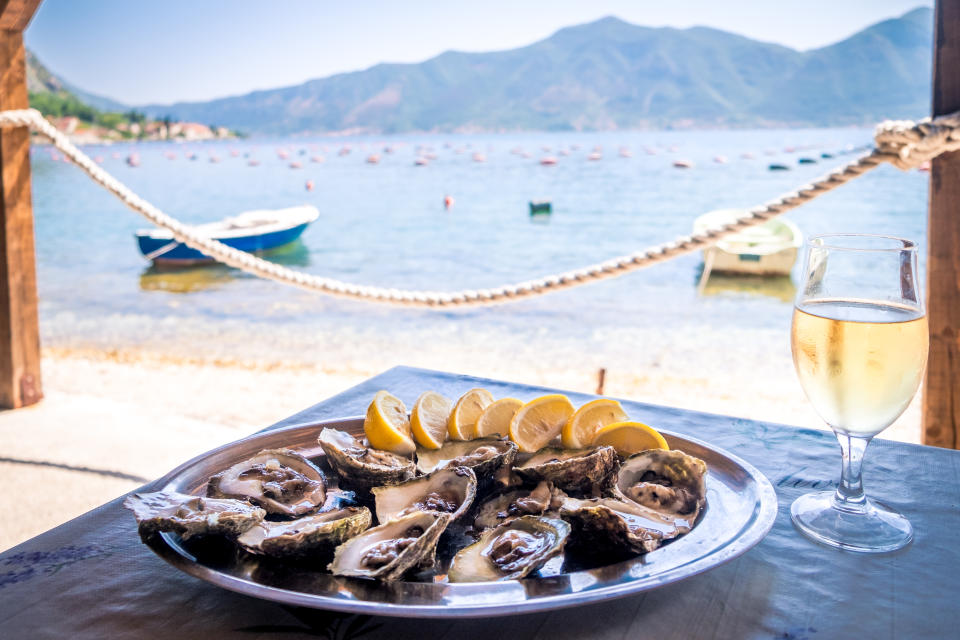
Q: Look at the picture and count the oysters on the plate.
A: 12